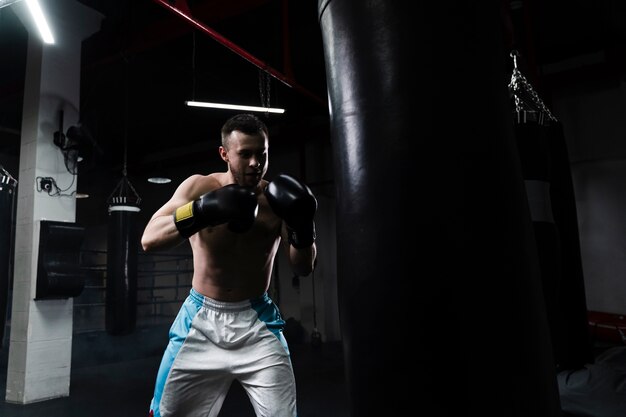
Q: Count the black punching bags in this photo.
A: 4